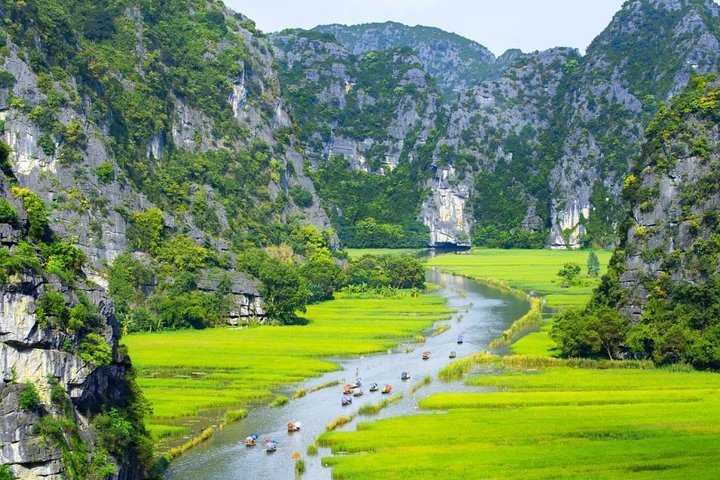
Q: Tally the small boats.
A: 13